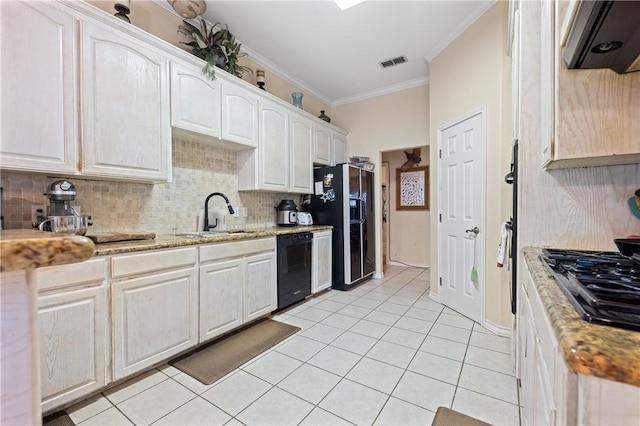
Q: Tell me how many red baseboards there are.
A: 0